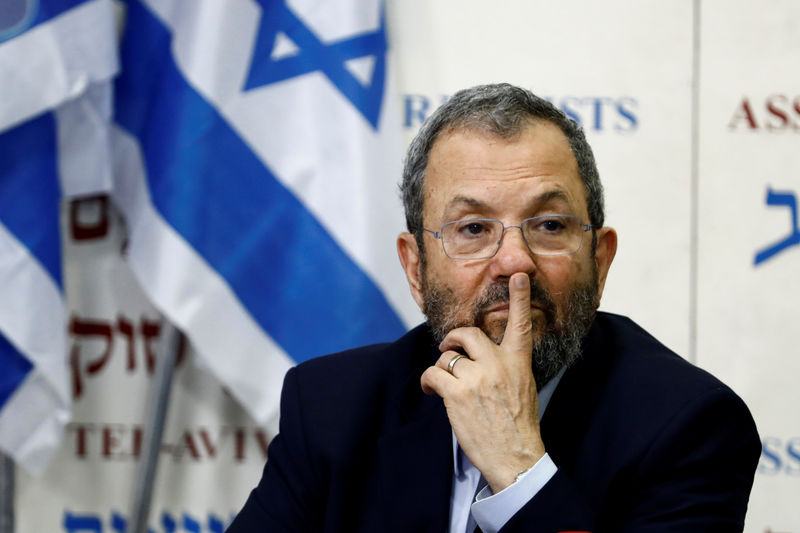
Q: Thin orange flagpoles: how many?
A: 0